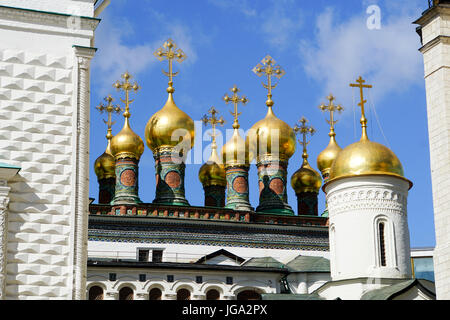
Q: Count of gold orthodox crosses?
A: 9